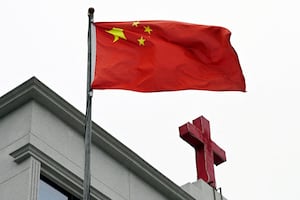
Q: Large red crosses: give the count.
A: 1